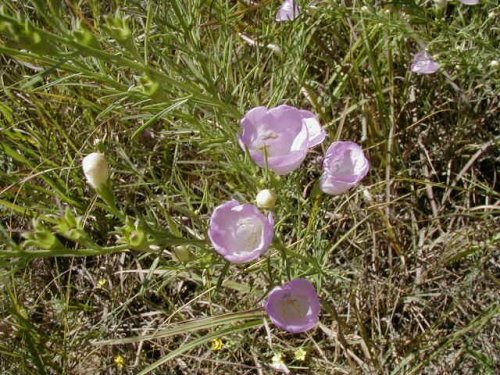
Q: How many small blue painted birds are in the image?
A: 0